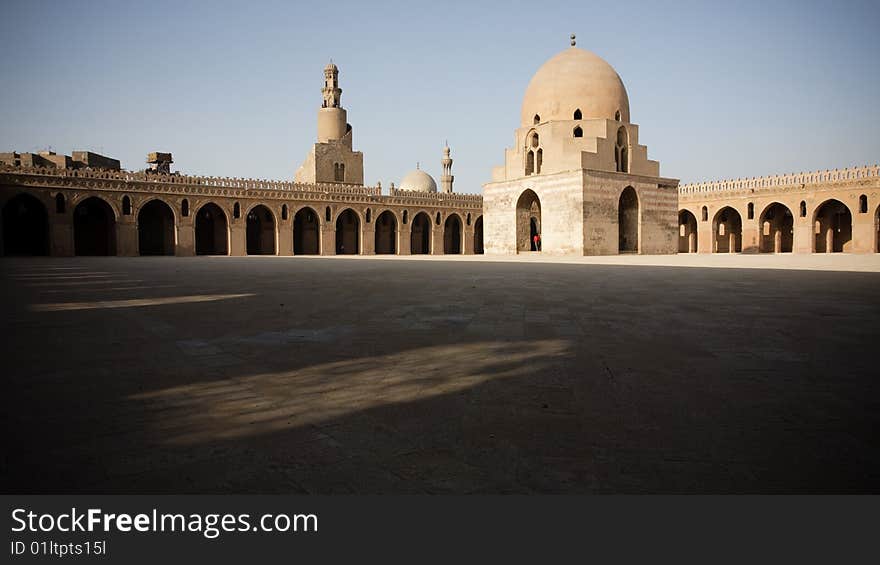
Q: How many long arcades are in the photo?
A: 2